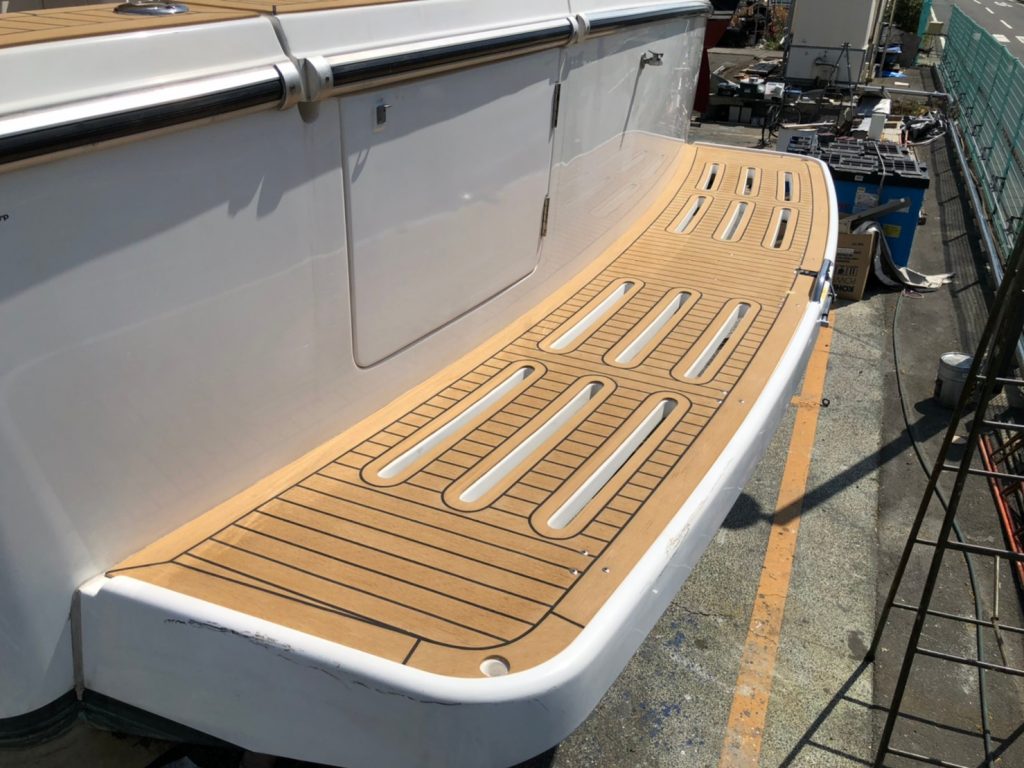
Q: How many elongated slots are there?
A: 12